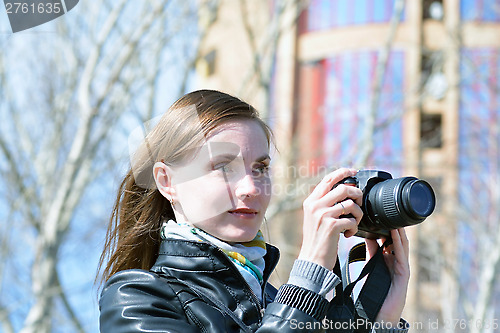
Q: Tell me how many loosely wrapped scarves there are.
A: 1